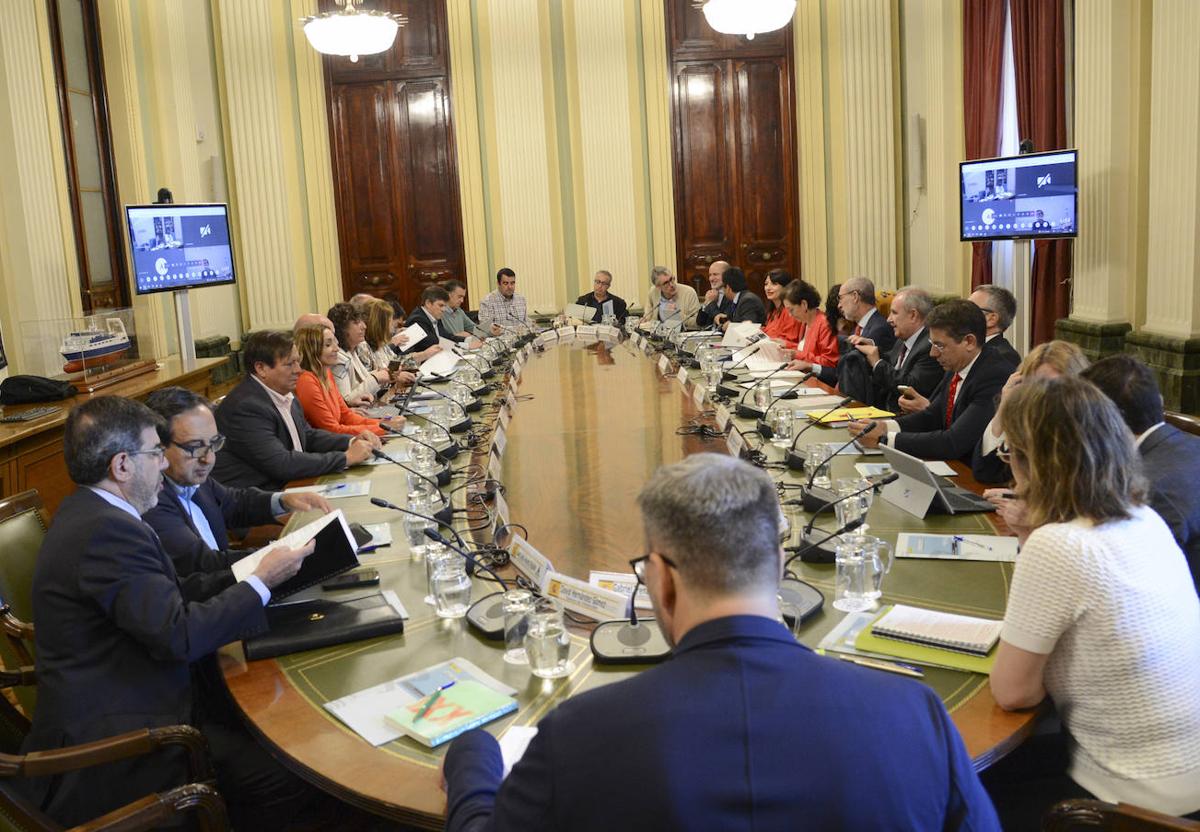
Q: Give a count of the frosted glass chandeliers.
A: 2